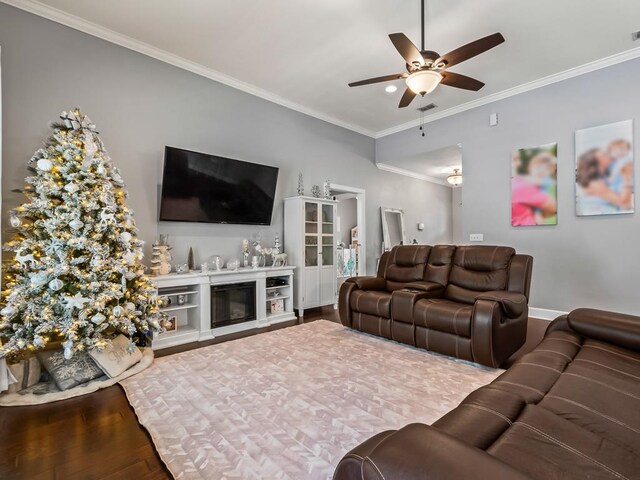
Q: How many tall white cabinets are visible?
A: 1